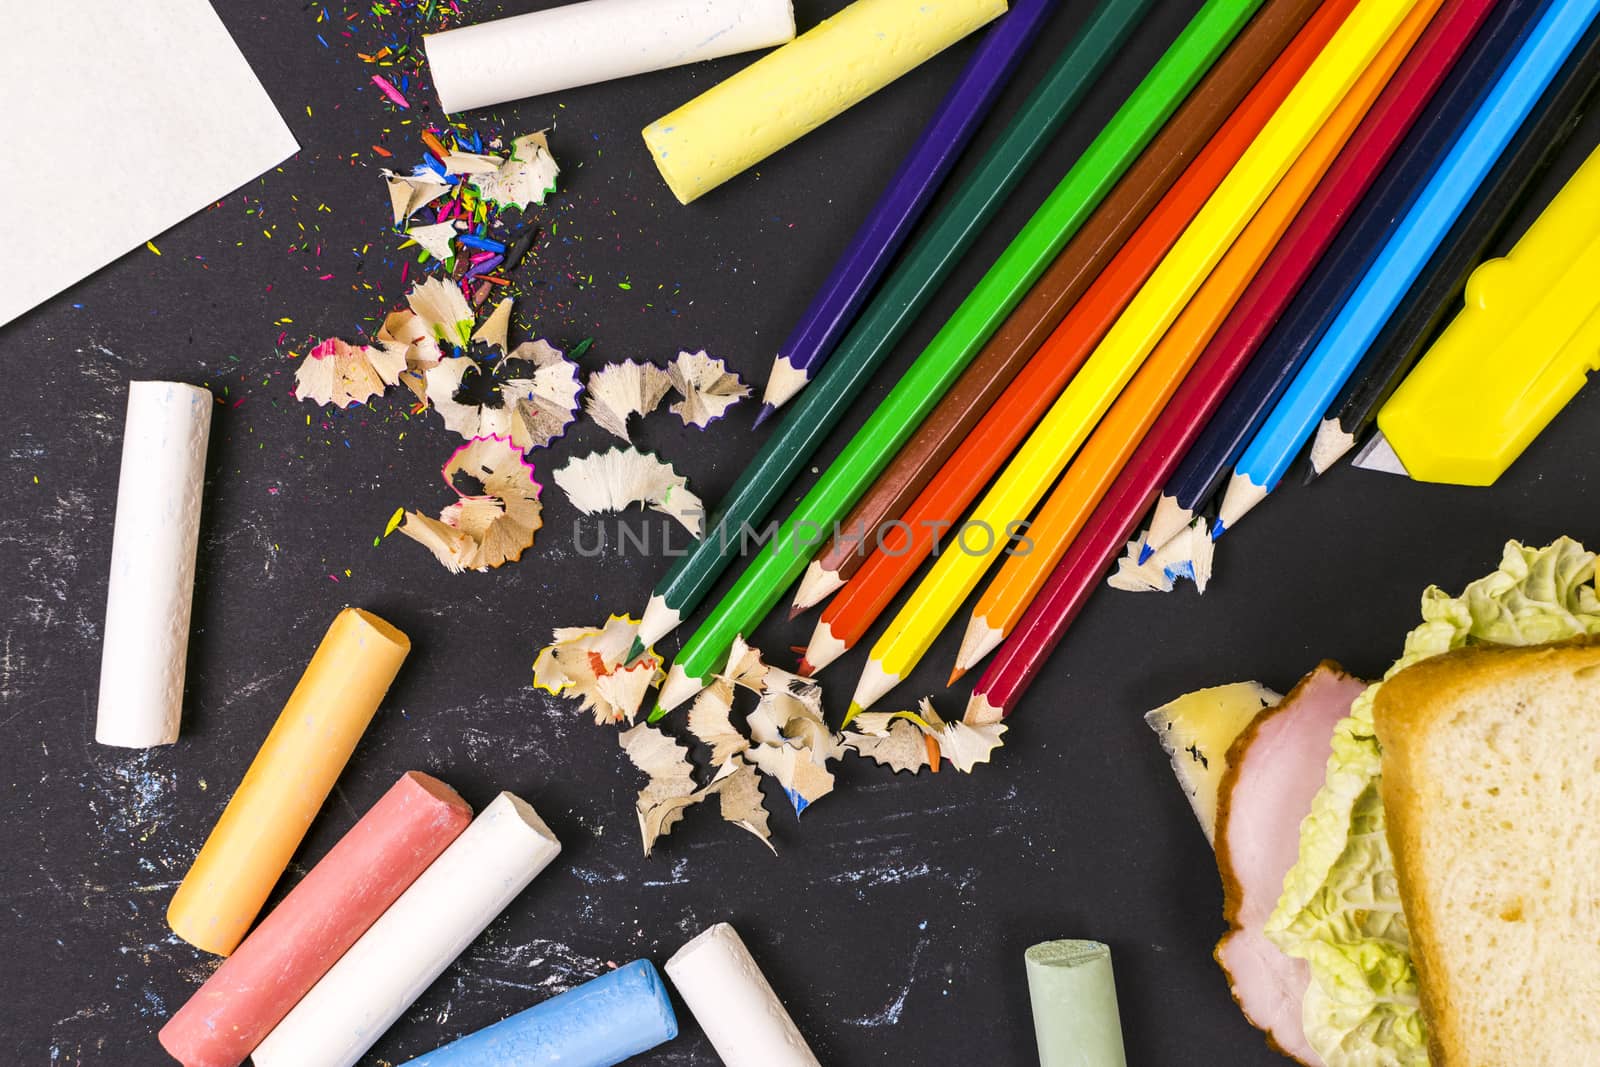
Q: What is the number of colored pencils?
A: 11